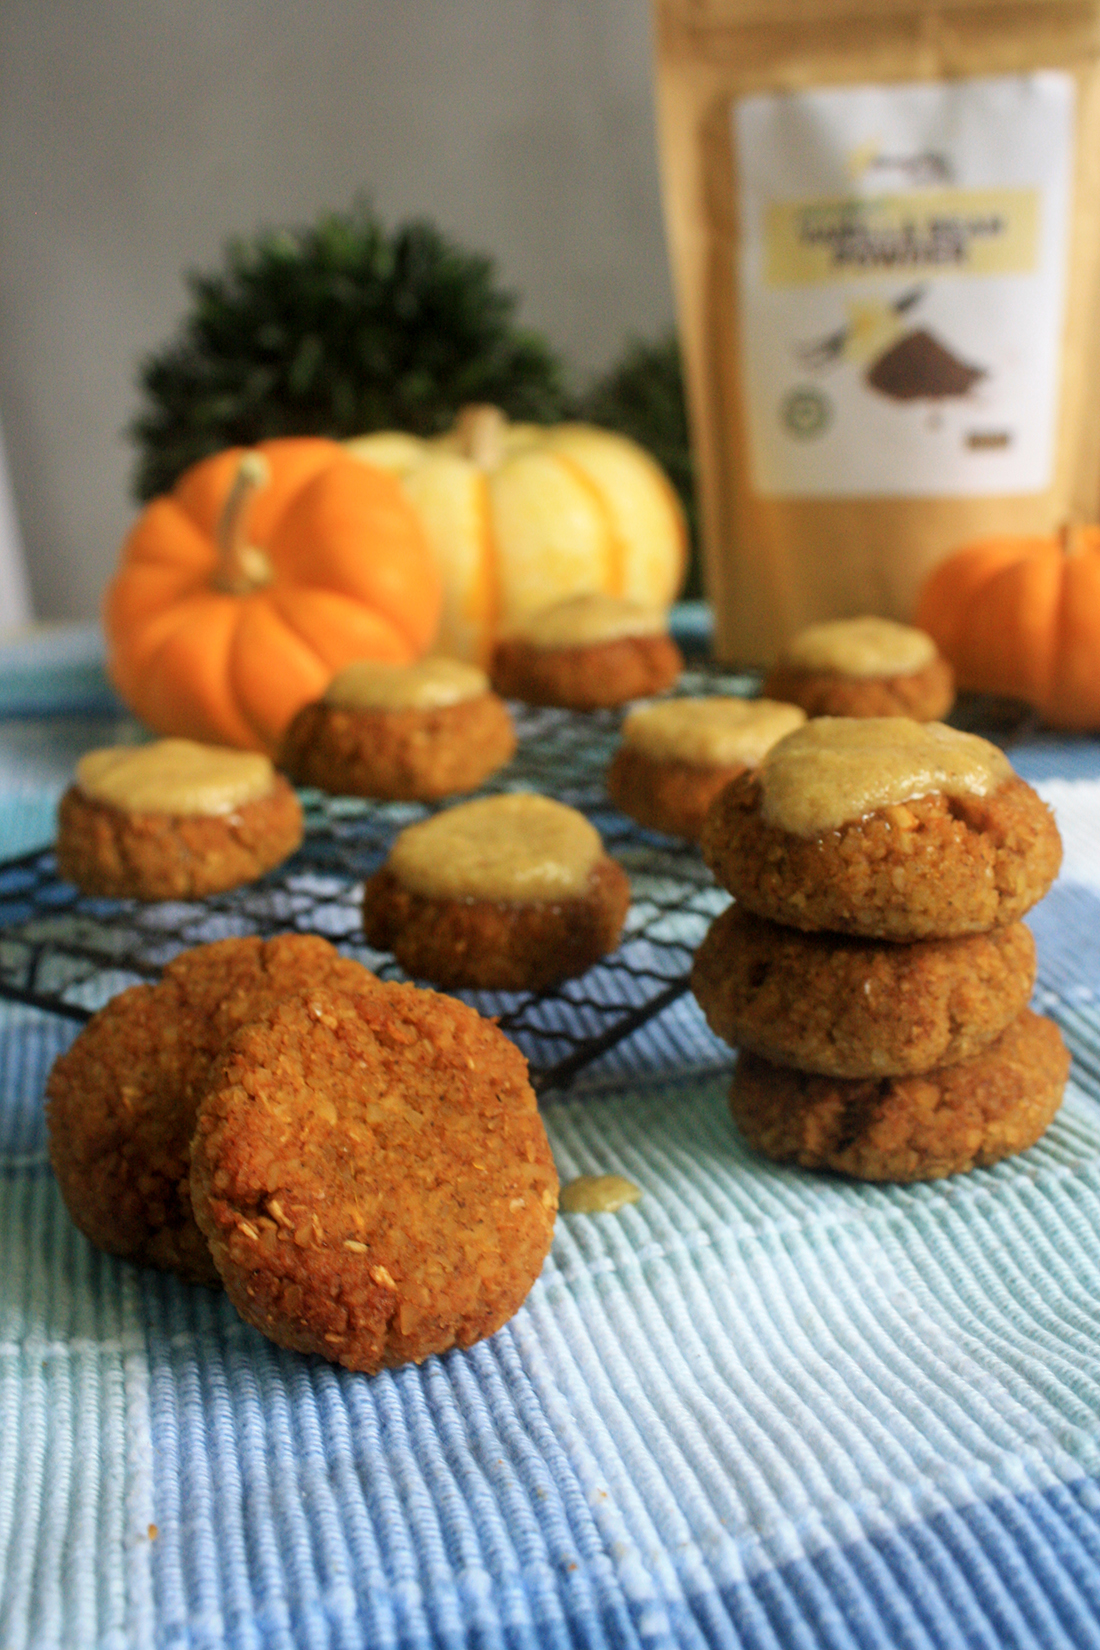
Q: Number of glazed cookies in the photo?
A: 7